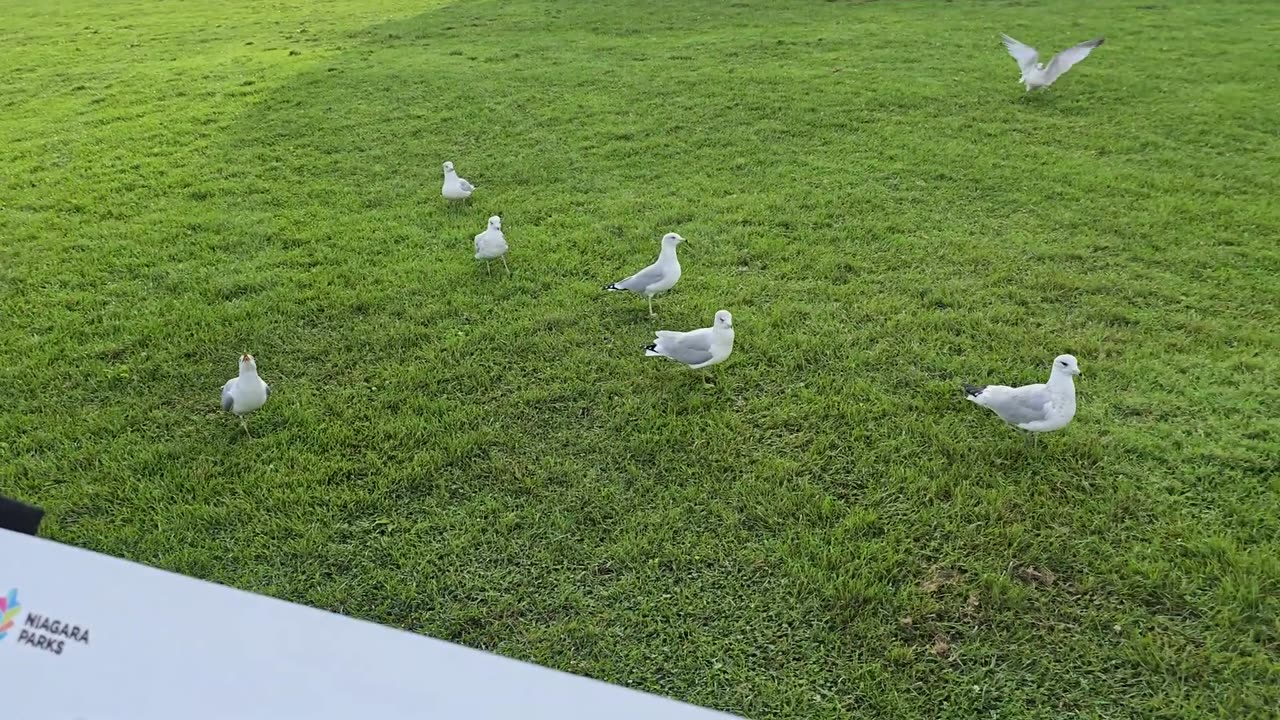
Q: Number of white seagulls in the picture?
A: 7